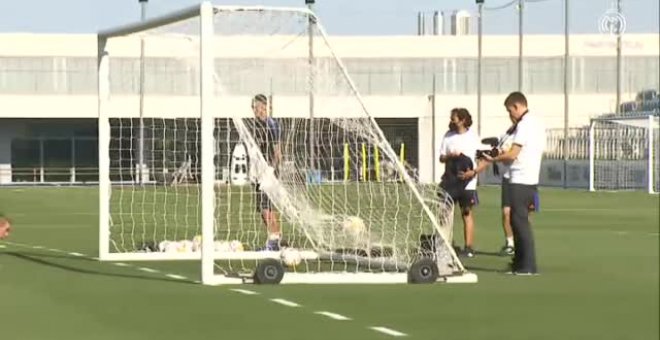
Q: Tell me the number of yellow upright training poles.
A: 4